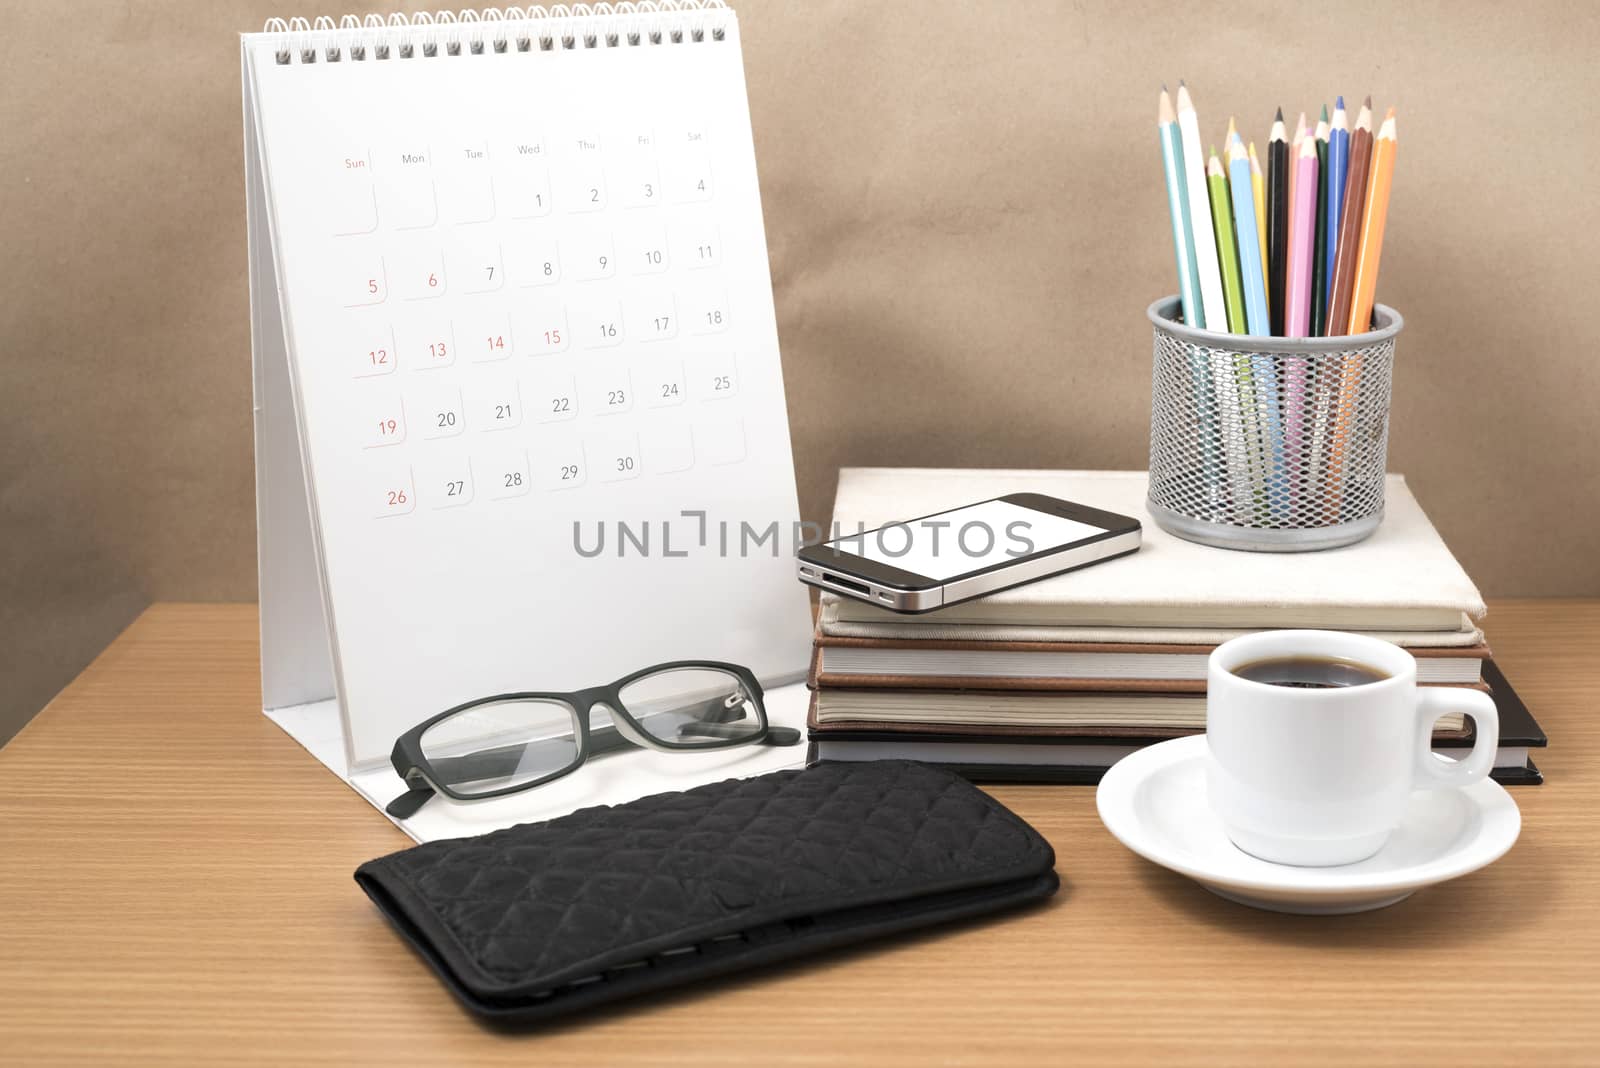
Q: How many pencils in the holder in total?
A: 13